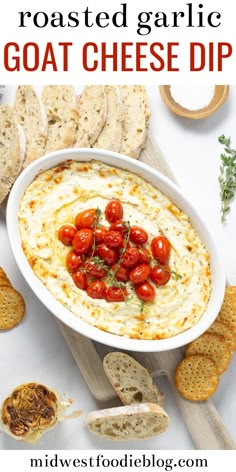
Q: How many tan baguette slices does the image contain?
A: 8